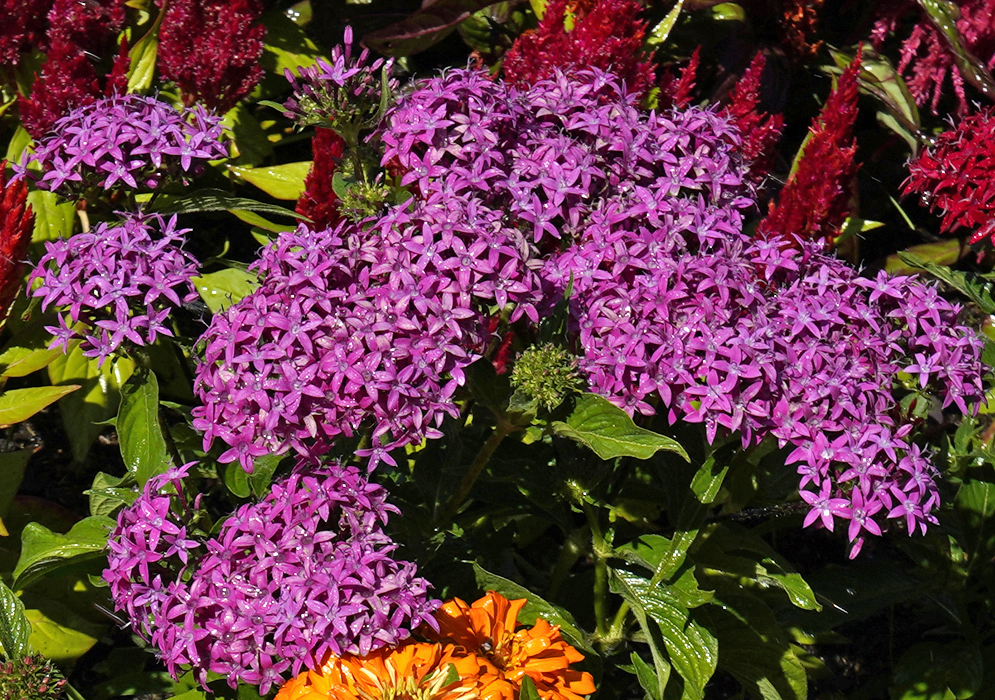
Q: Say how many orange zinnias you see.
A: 2